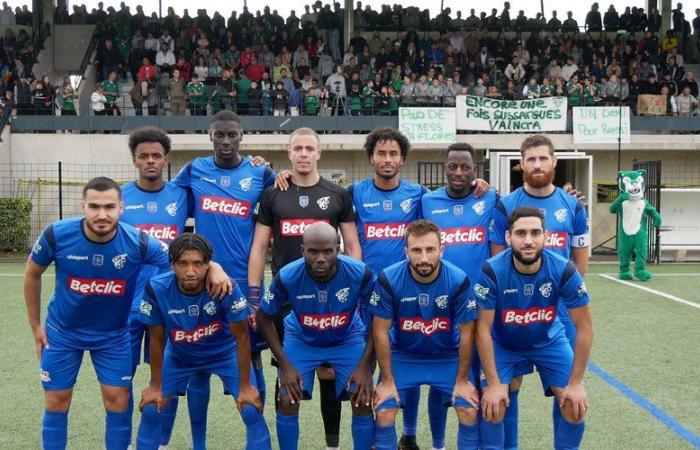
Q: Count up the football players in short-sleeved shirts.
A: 11